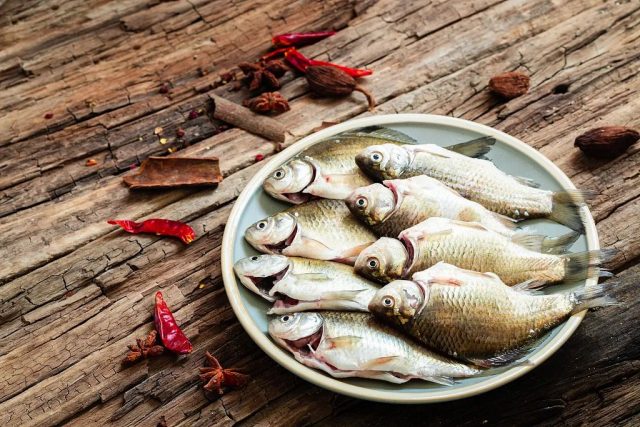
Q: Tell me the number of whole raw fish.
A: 8